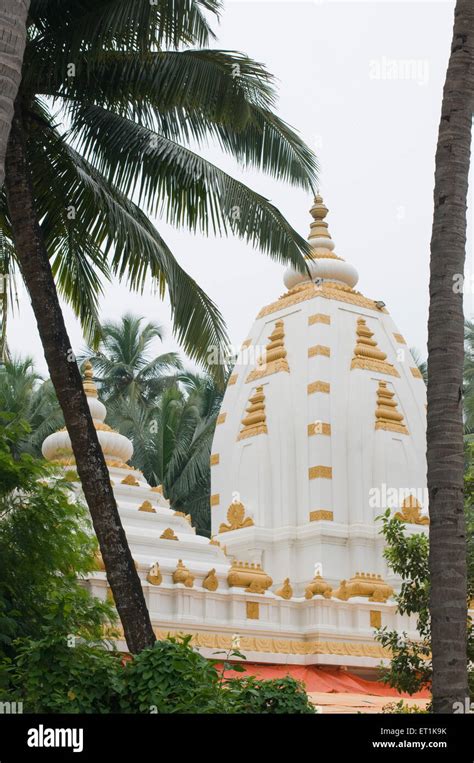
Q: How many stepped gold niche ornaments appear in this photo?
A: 4